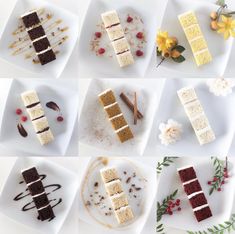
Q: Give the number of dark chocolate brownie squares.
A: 8